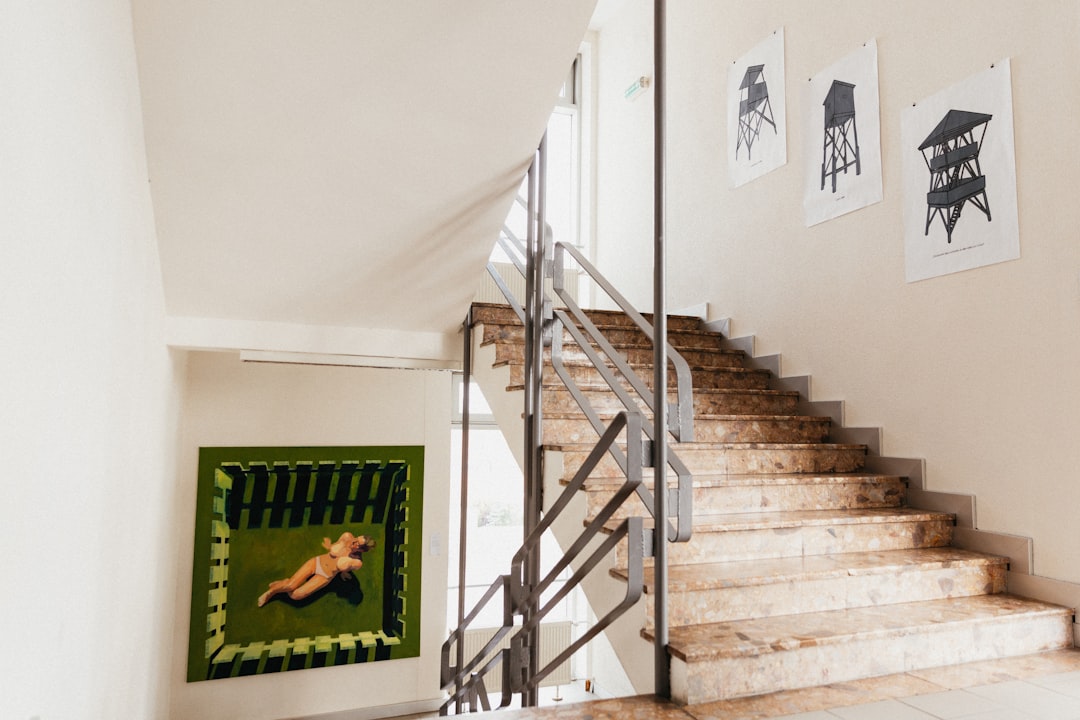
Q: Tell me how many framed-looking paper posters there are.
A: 3